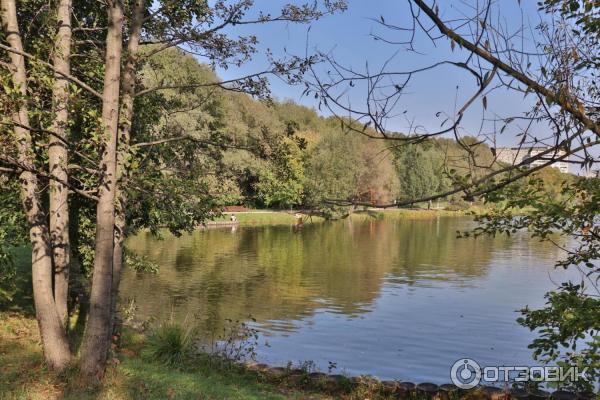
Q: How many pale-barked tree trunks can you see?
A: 4